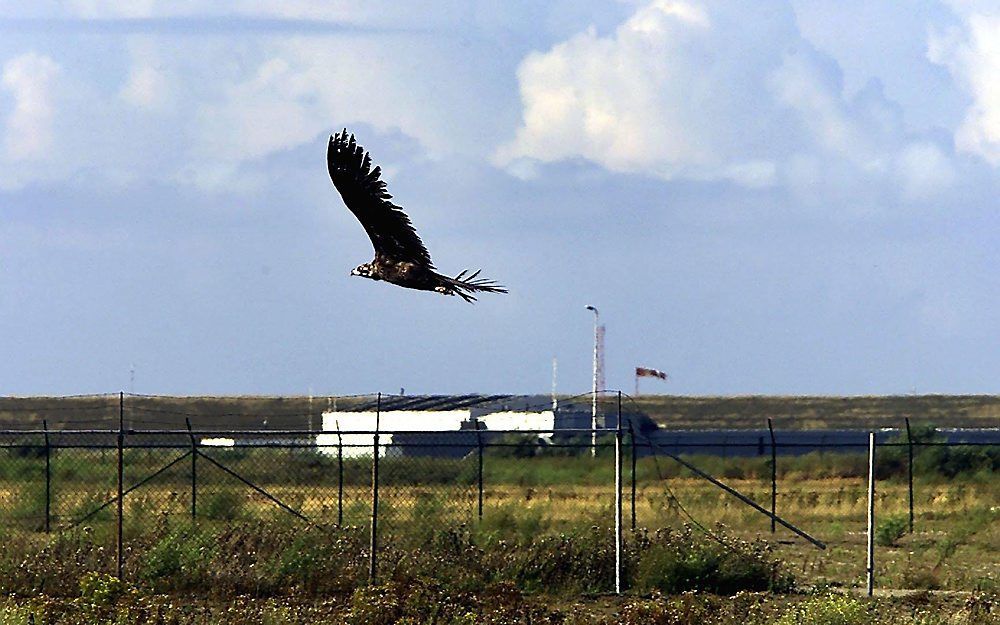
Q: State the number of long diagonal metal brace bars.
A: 3